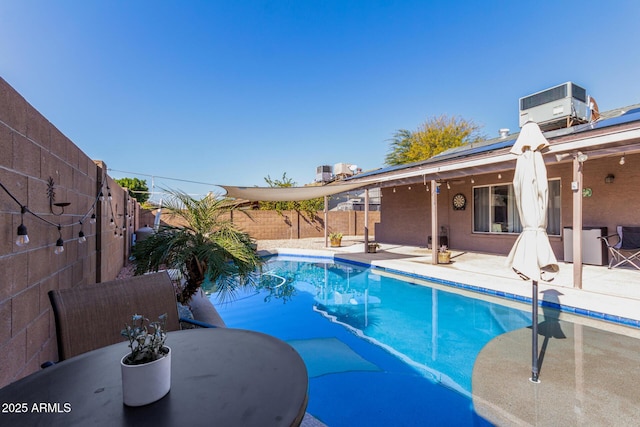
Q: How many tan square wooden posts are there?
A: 4